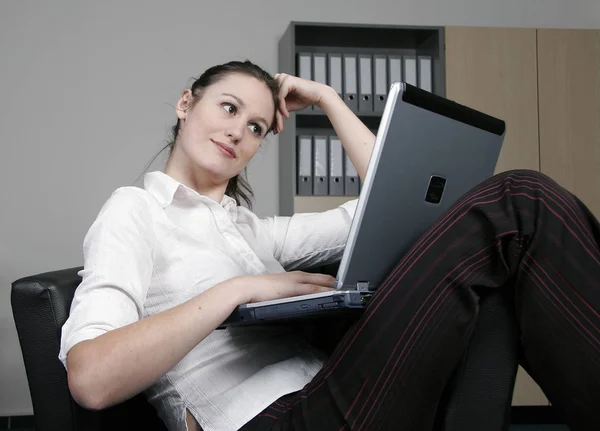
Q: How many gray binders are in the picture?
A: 13